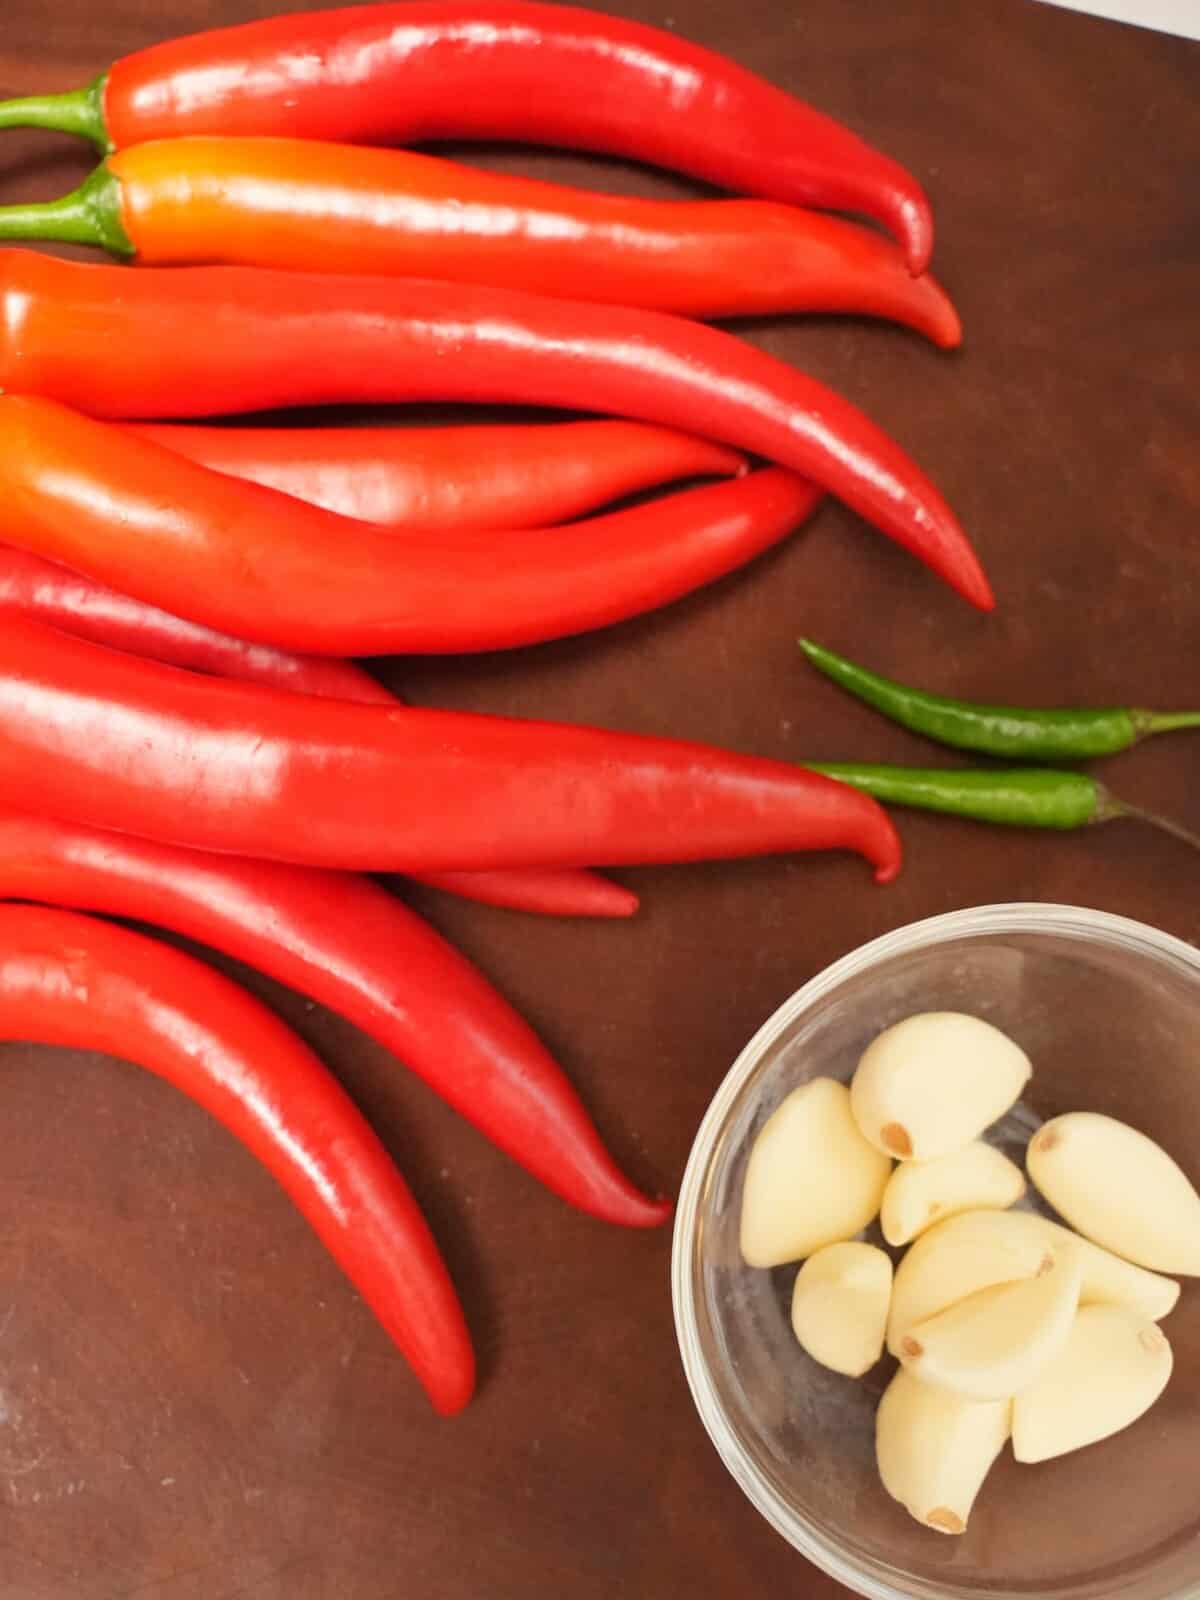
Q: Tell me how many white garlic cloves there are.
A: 9